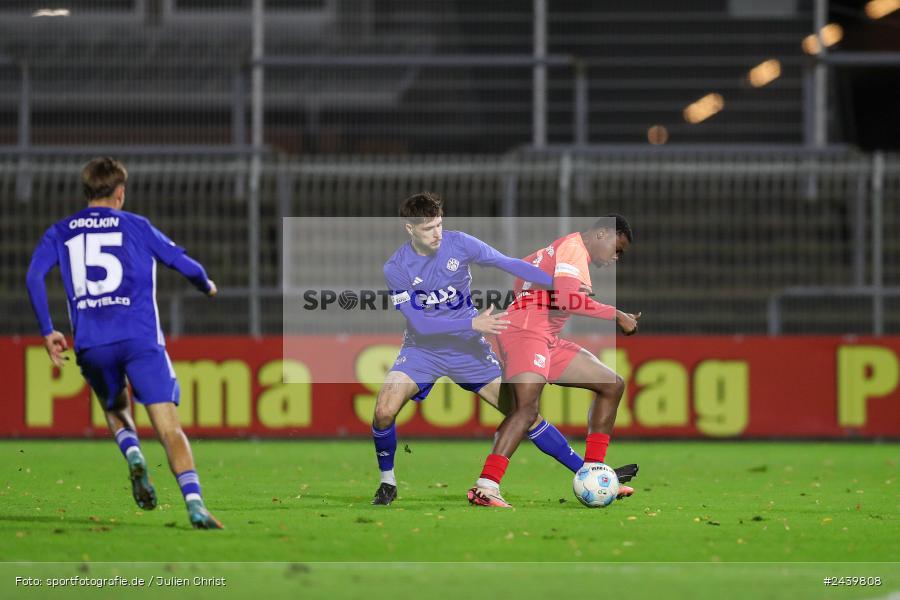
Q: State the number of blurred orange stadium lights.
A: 5